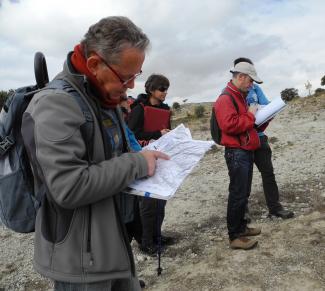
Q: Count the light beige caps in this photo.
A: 1